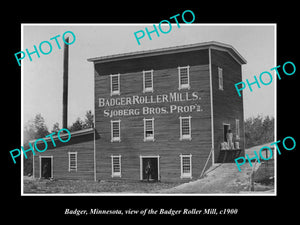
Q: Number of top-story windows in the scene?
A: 4